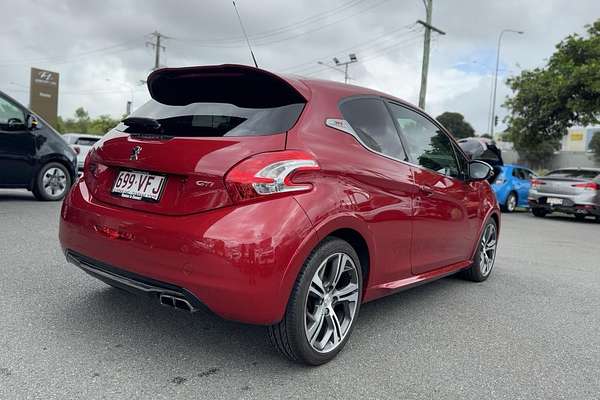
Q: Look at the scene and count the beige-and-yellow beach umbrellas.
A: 0